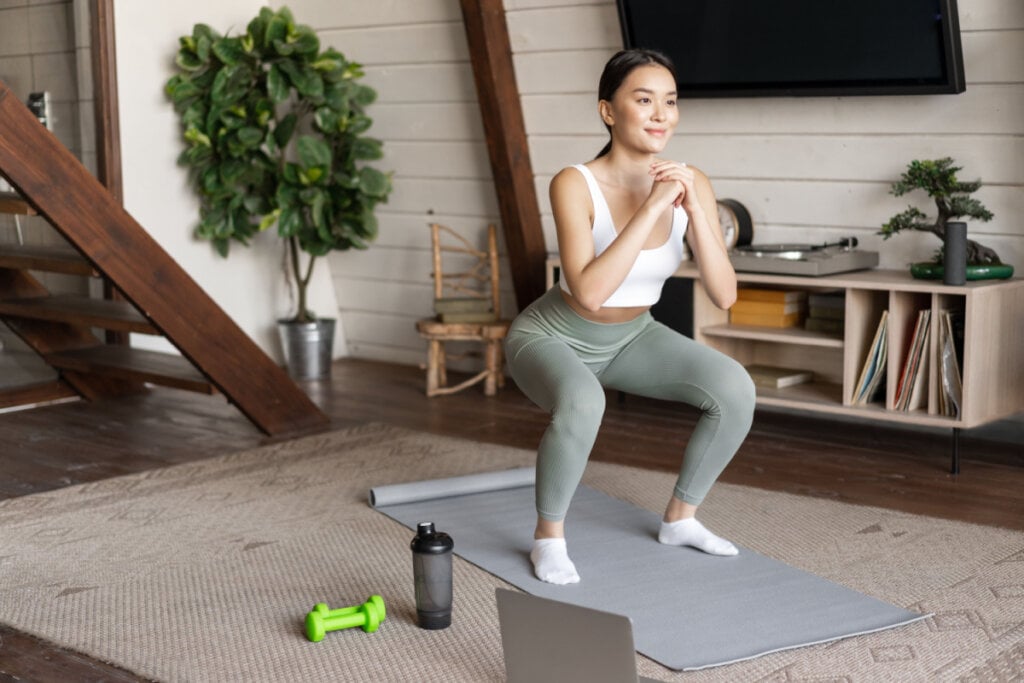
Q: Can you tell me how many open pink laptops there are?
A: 0